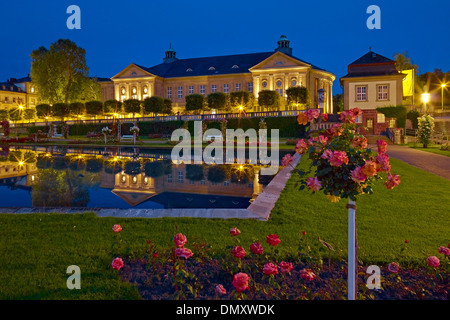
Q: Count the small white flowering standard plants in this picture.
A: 2